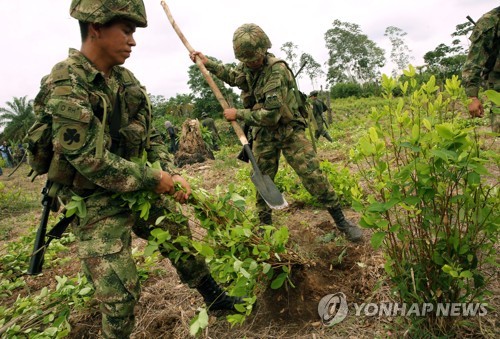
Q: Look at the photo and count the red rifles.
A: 0